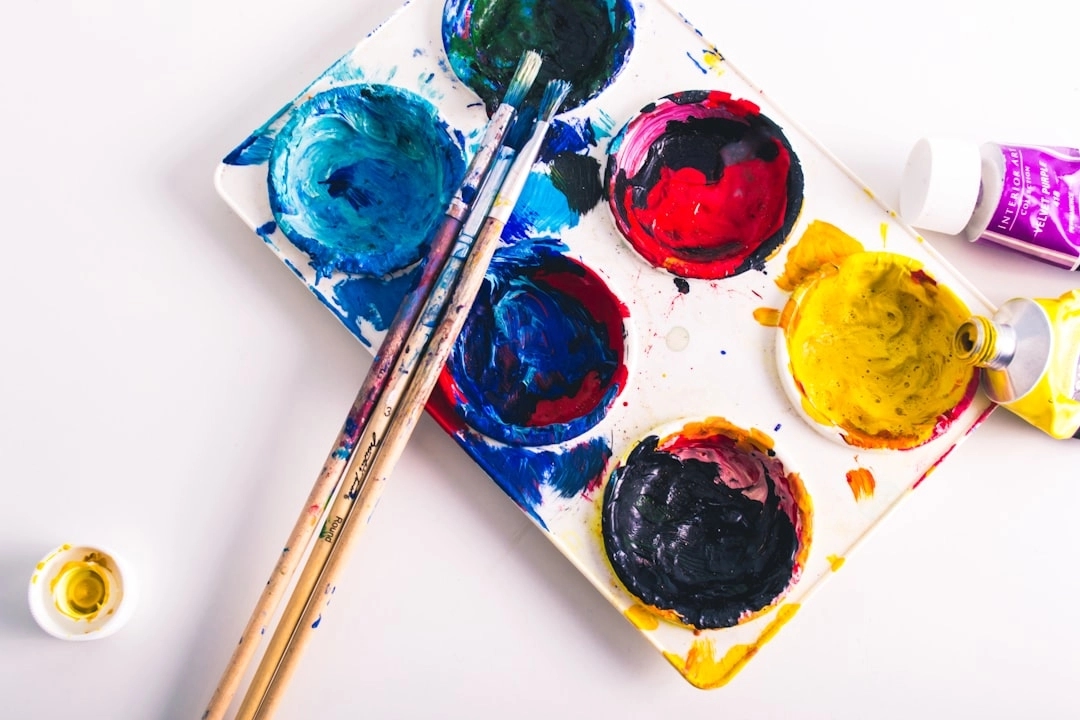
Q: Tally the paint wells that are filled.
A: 6